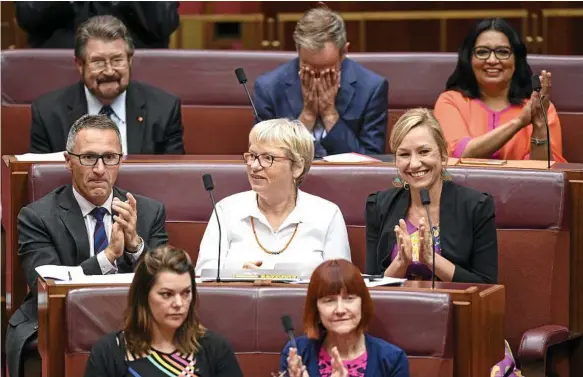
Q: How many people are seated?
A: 8